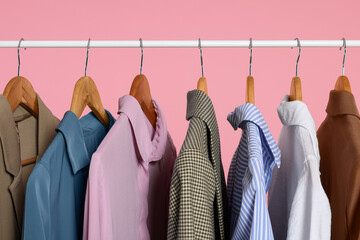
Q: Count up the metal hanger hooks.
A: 7